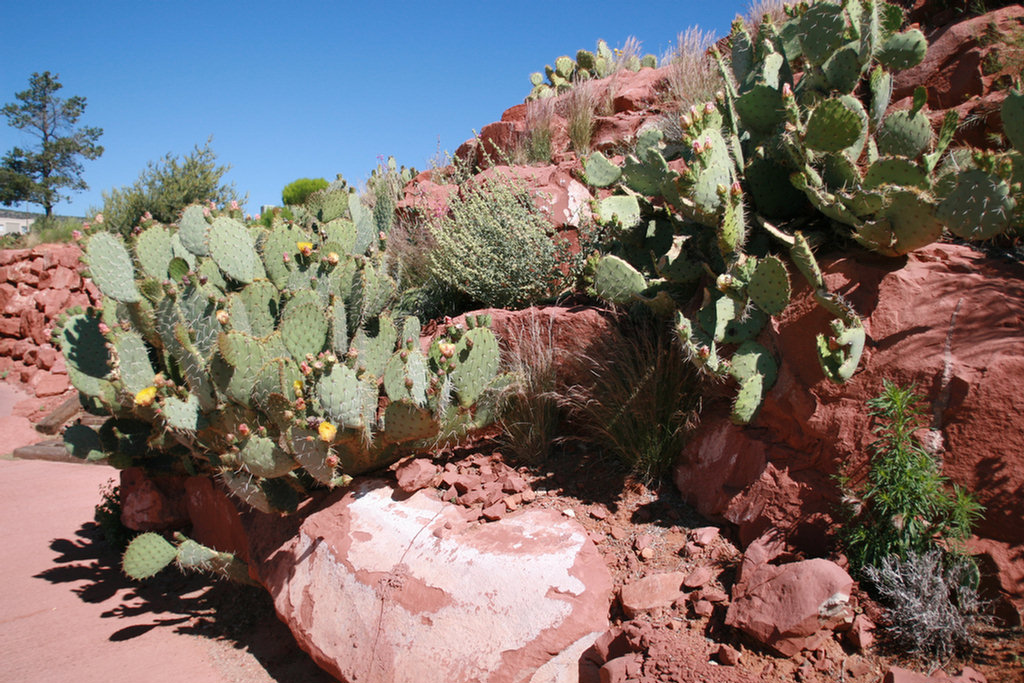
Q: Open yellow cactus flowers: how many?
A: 4